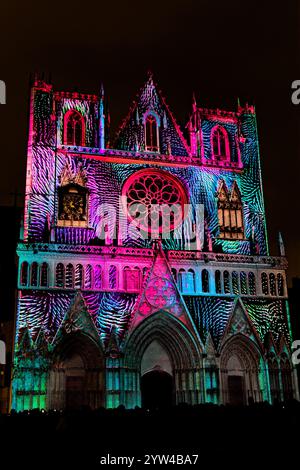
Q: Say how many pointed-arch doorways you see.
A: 3